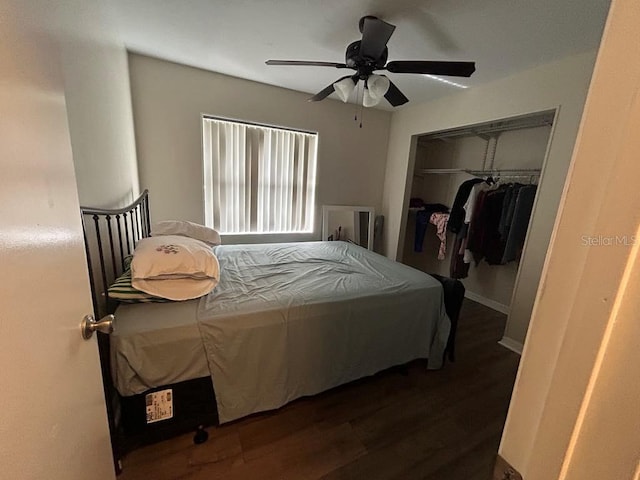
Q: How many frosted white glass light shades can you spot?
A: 3